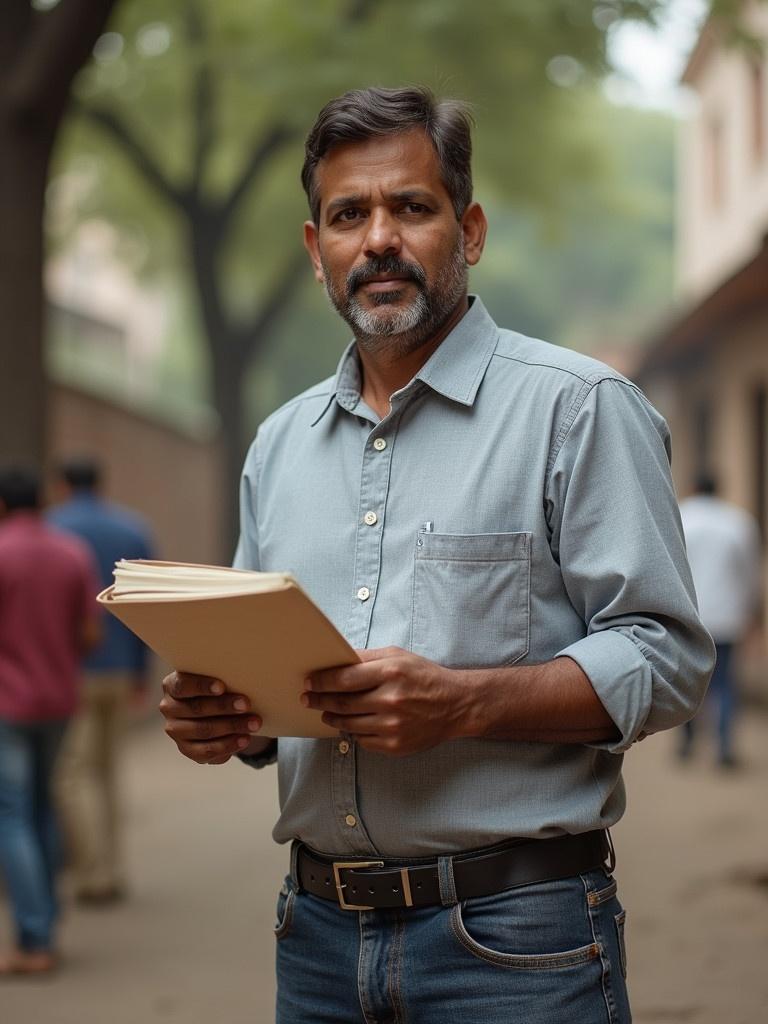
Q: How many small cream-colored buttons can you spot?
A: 5